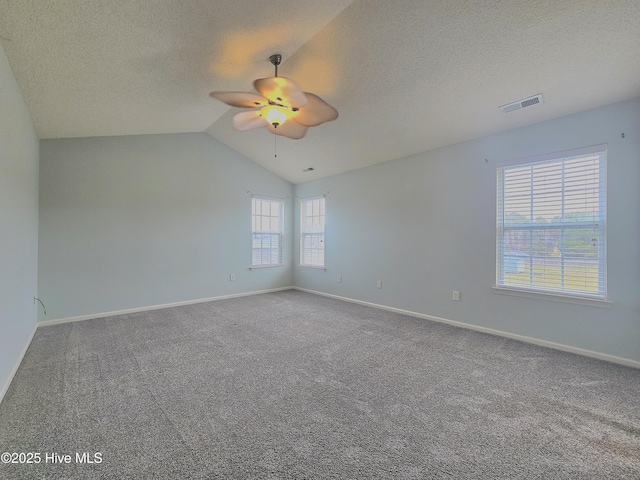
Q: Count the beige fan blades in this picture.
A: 5